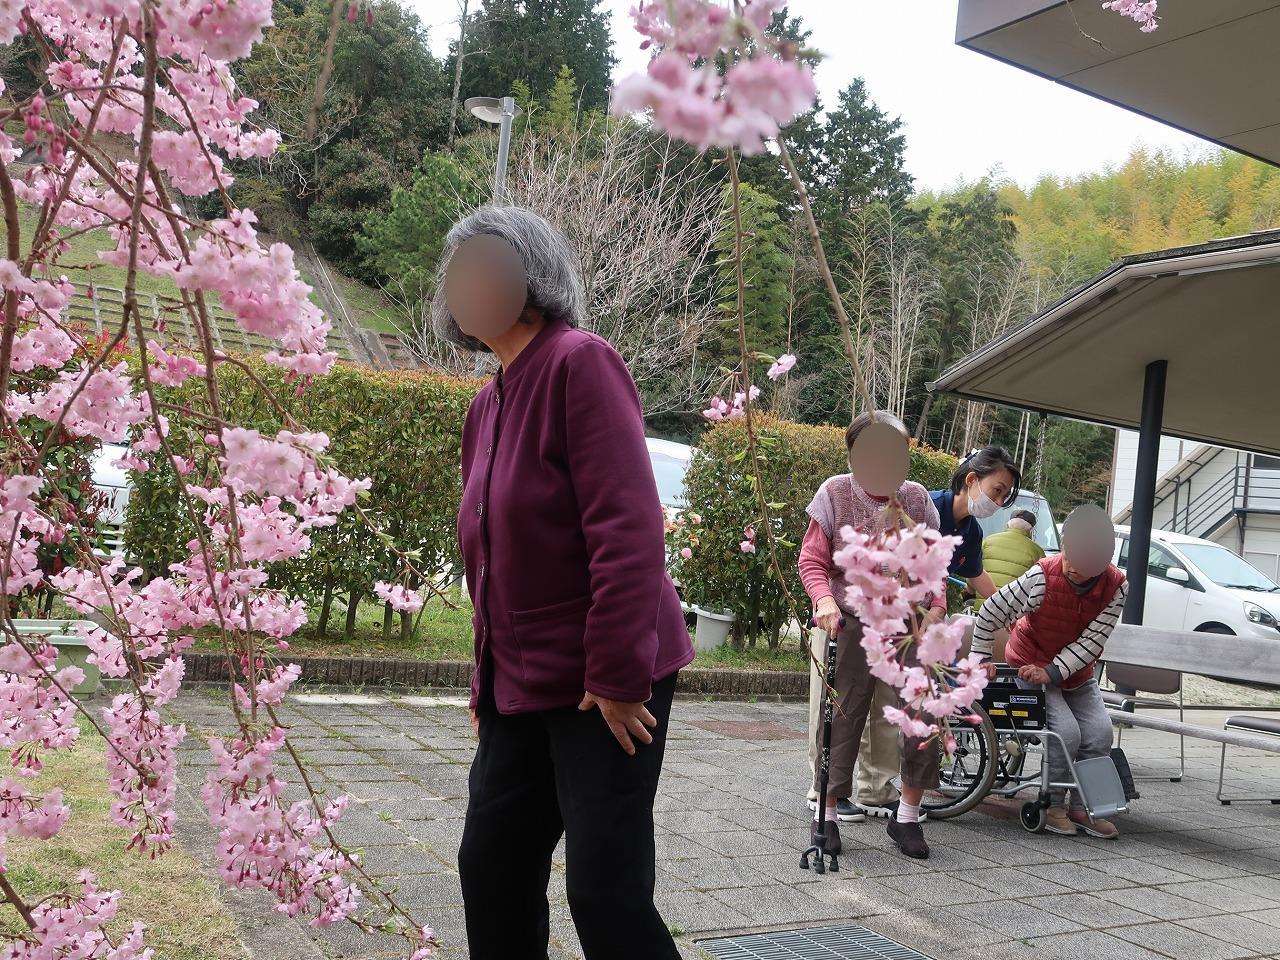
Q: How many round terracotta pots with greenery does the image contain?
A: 0